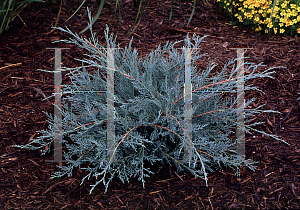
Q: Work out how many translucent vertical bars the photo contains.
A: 4